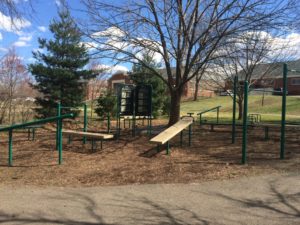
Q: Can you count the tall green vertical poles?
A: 3